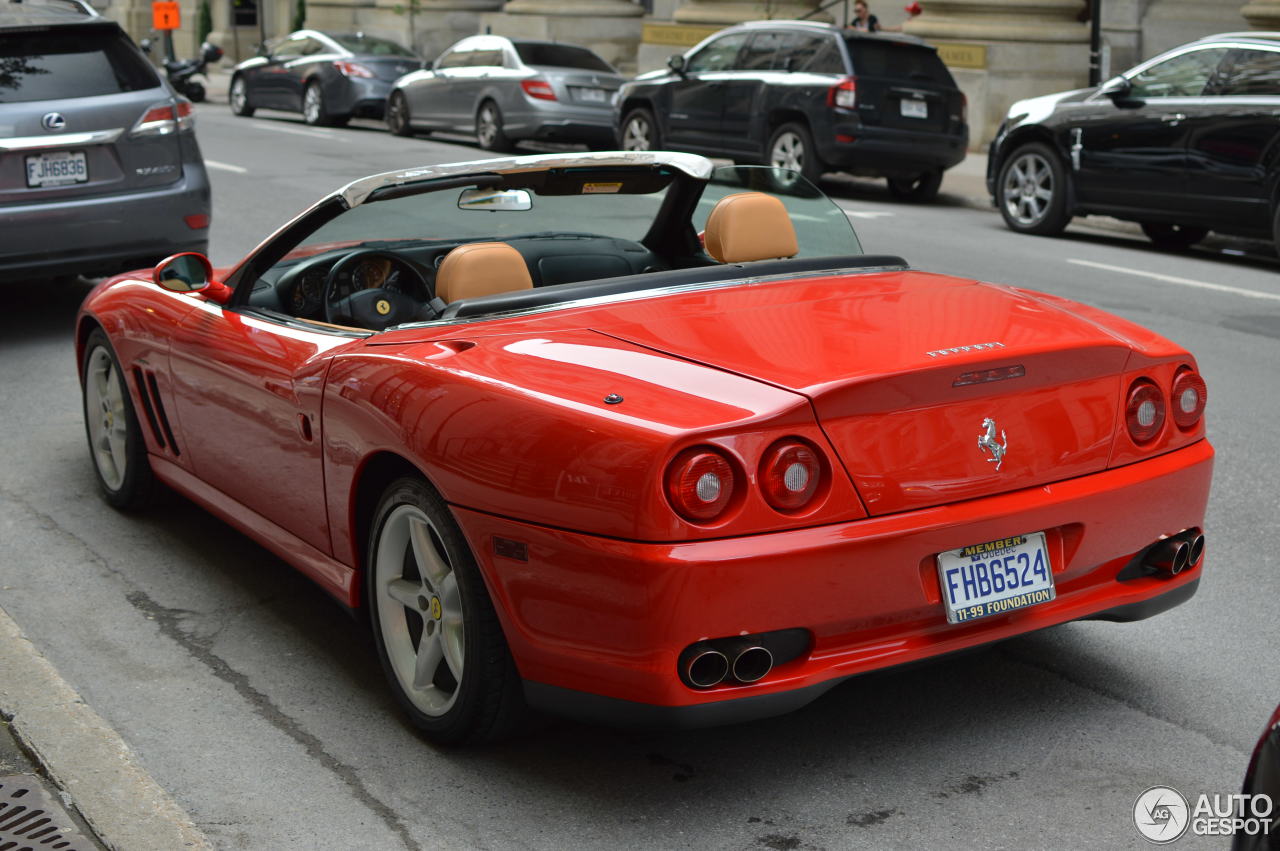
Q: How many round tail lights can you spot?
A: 4